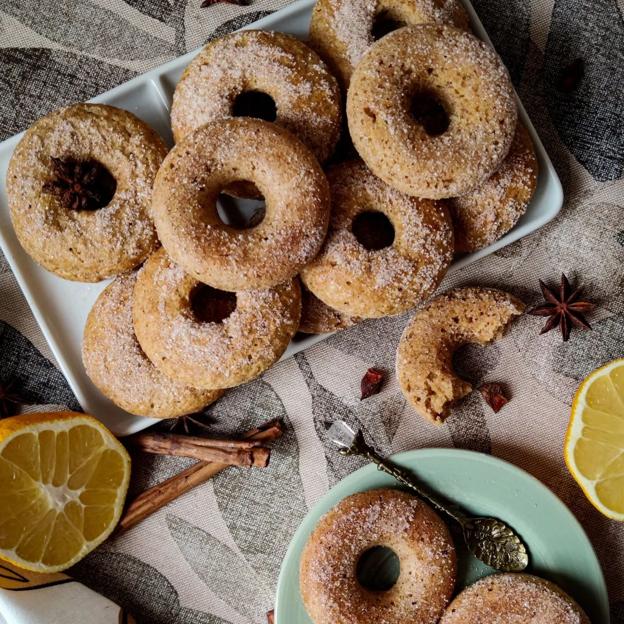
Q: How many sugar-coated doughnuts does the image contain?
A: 13